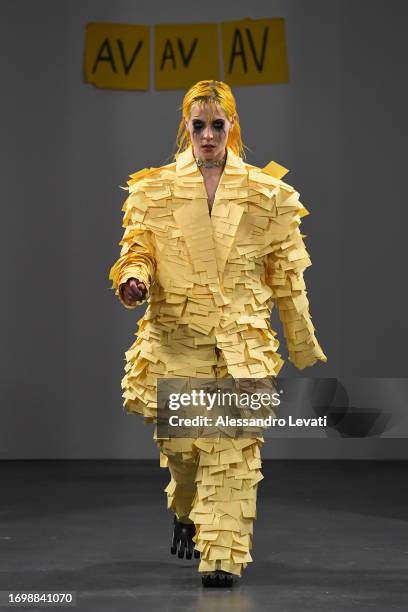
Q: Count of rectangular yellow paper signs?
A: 3